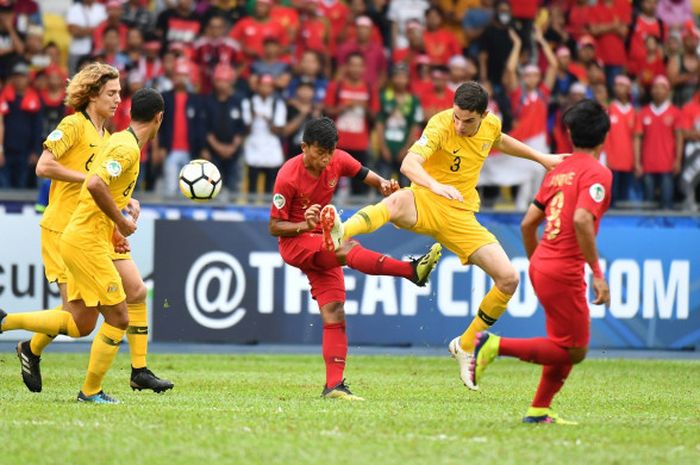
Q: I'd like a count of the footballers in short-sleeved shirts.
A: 5